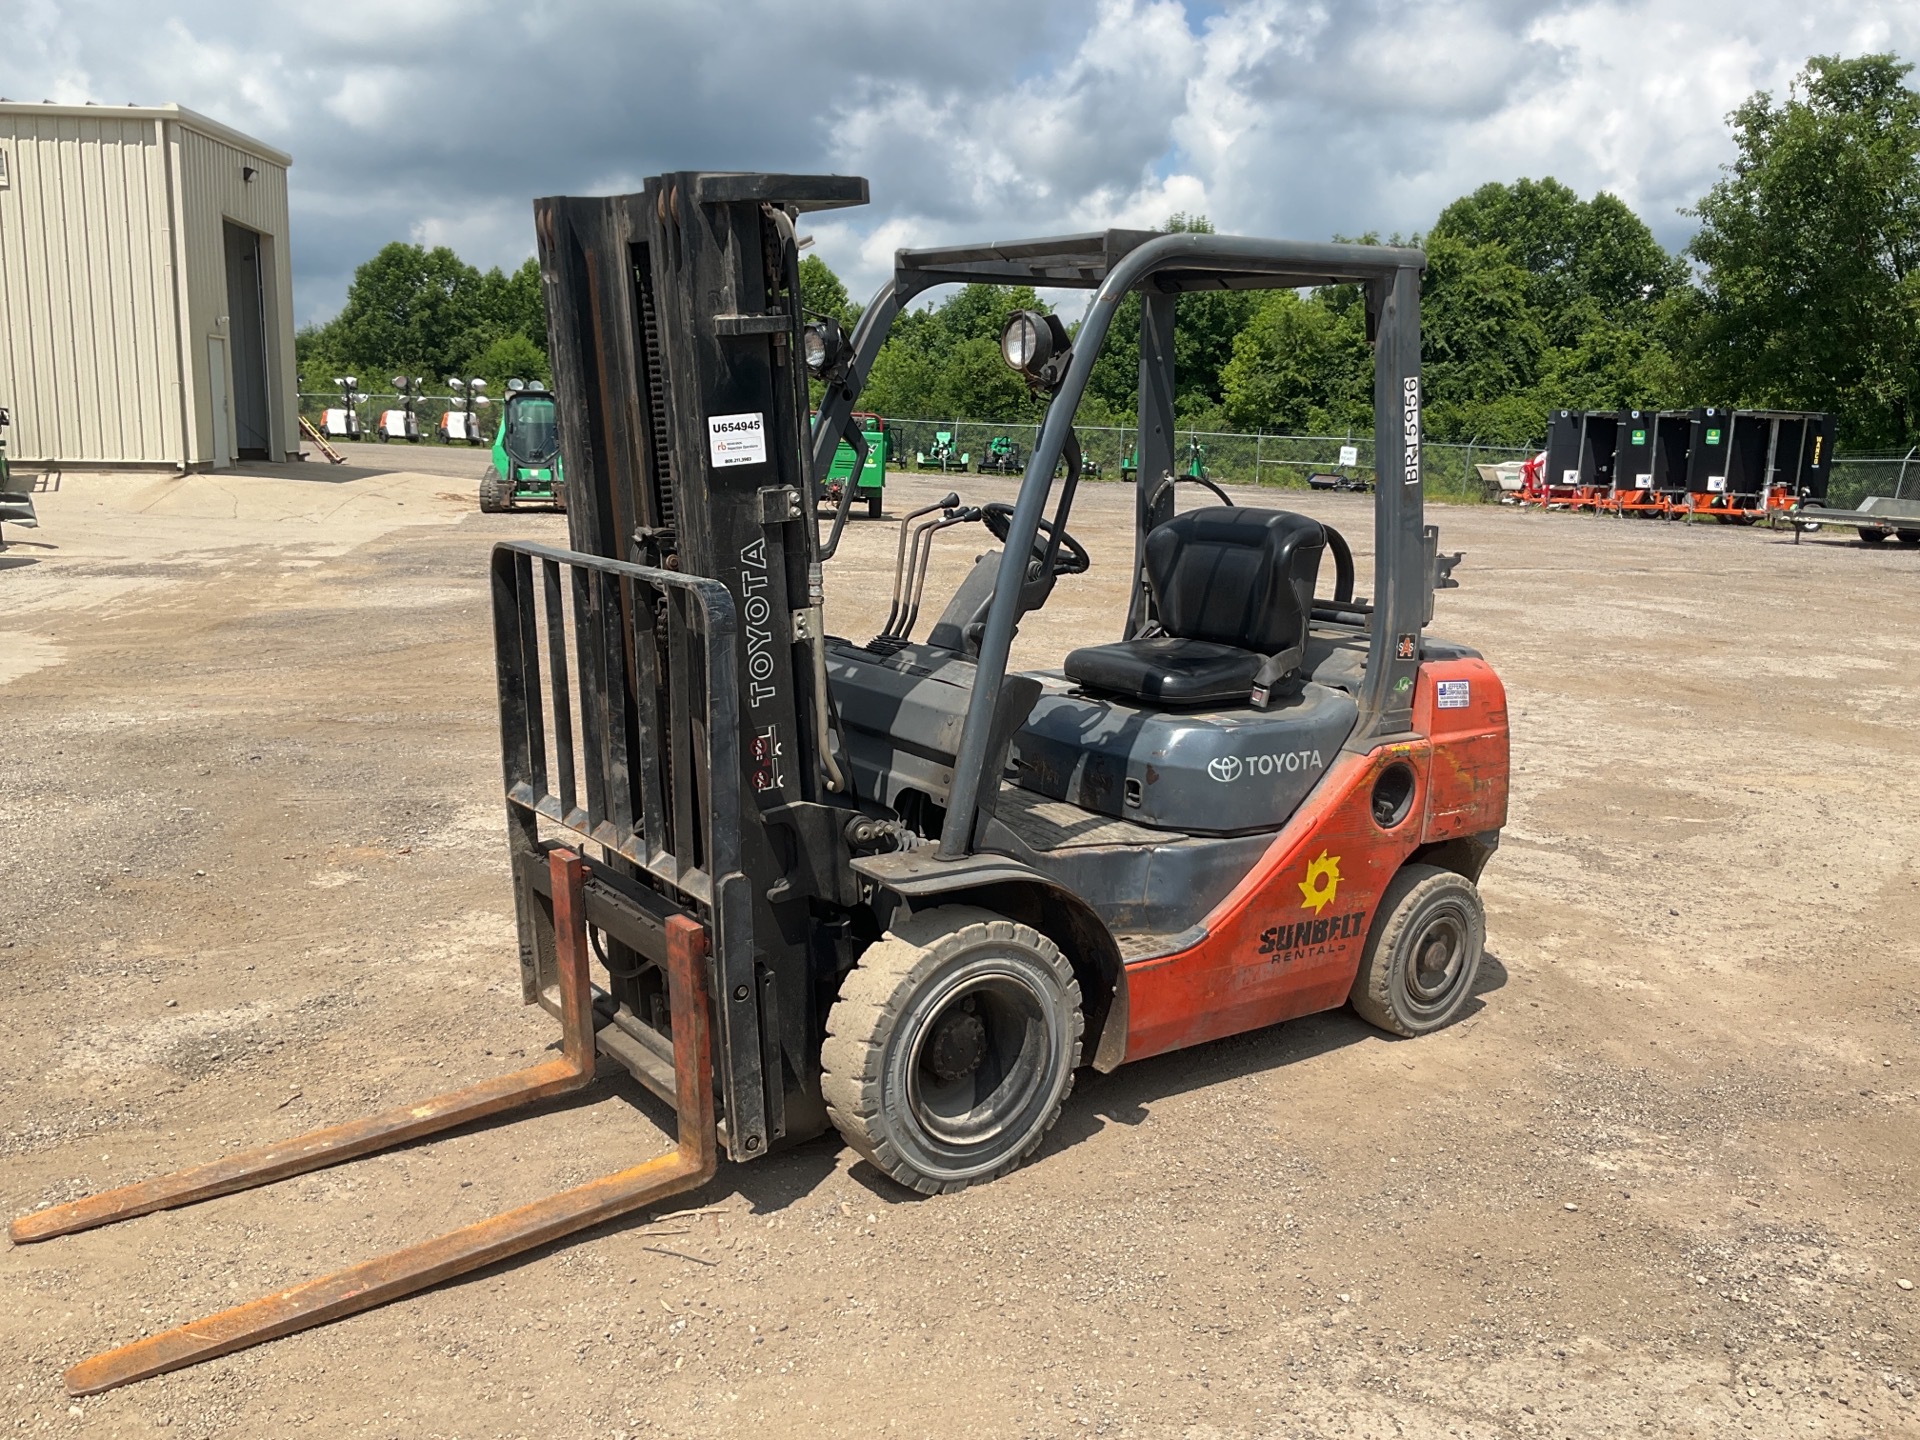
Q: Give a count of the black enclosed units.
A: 4